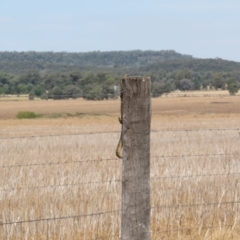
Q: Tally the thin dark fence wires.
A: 4